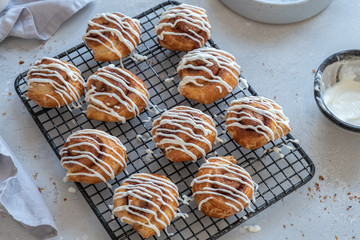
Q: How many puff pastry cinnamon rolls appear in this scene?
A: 10